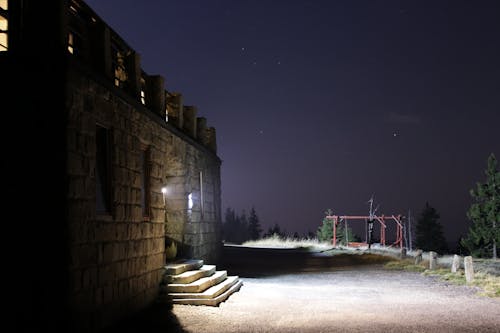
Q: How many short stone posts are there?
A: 5